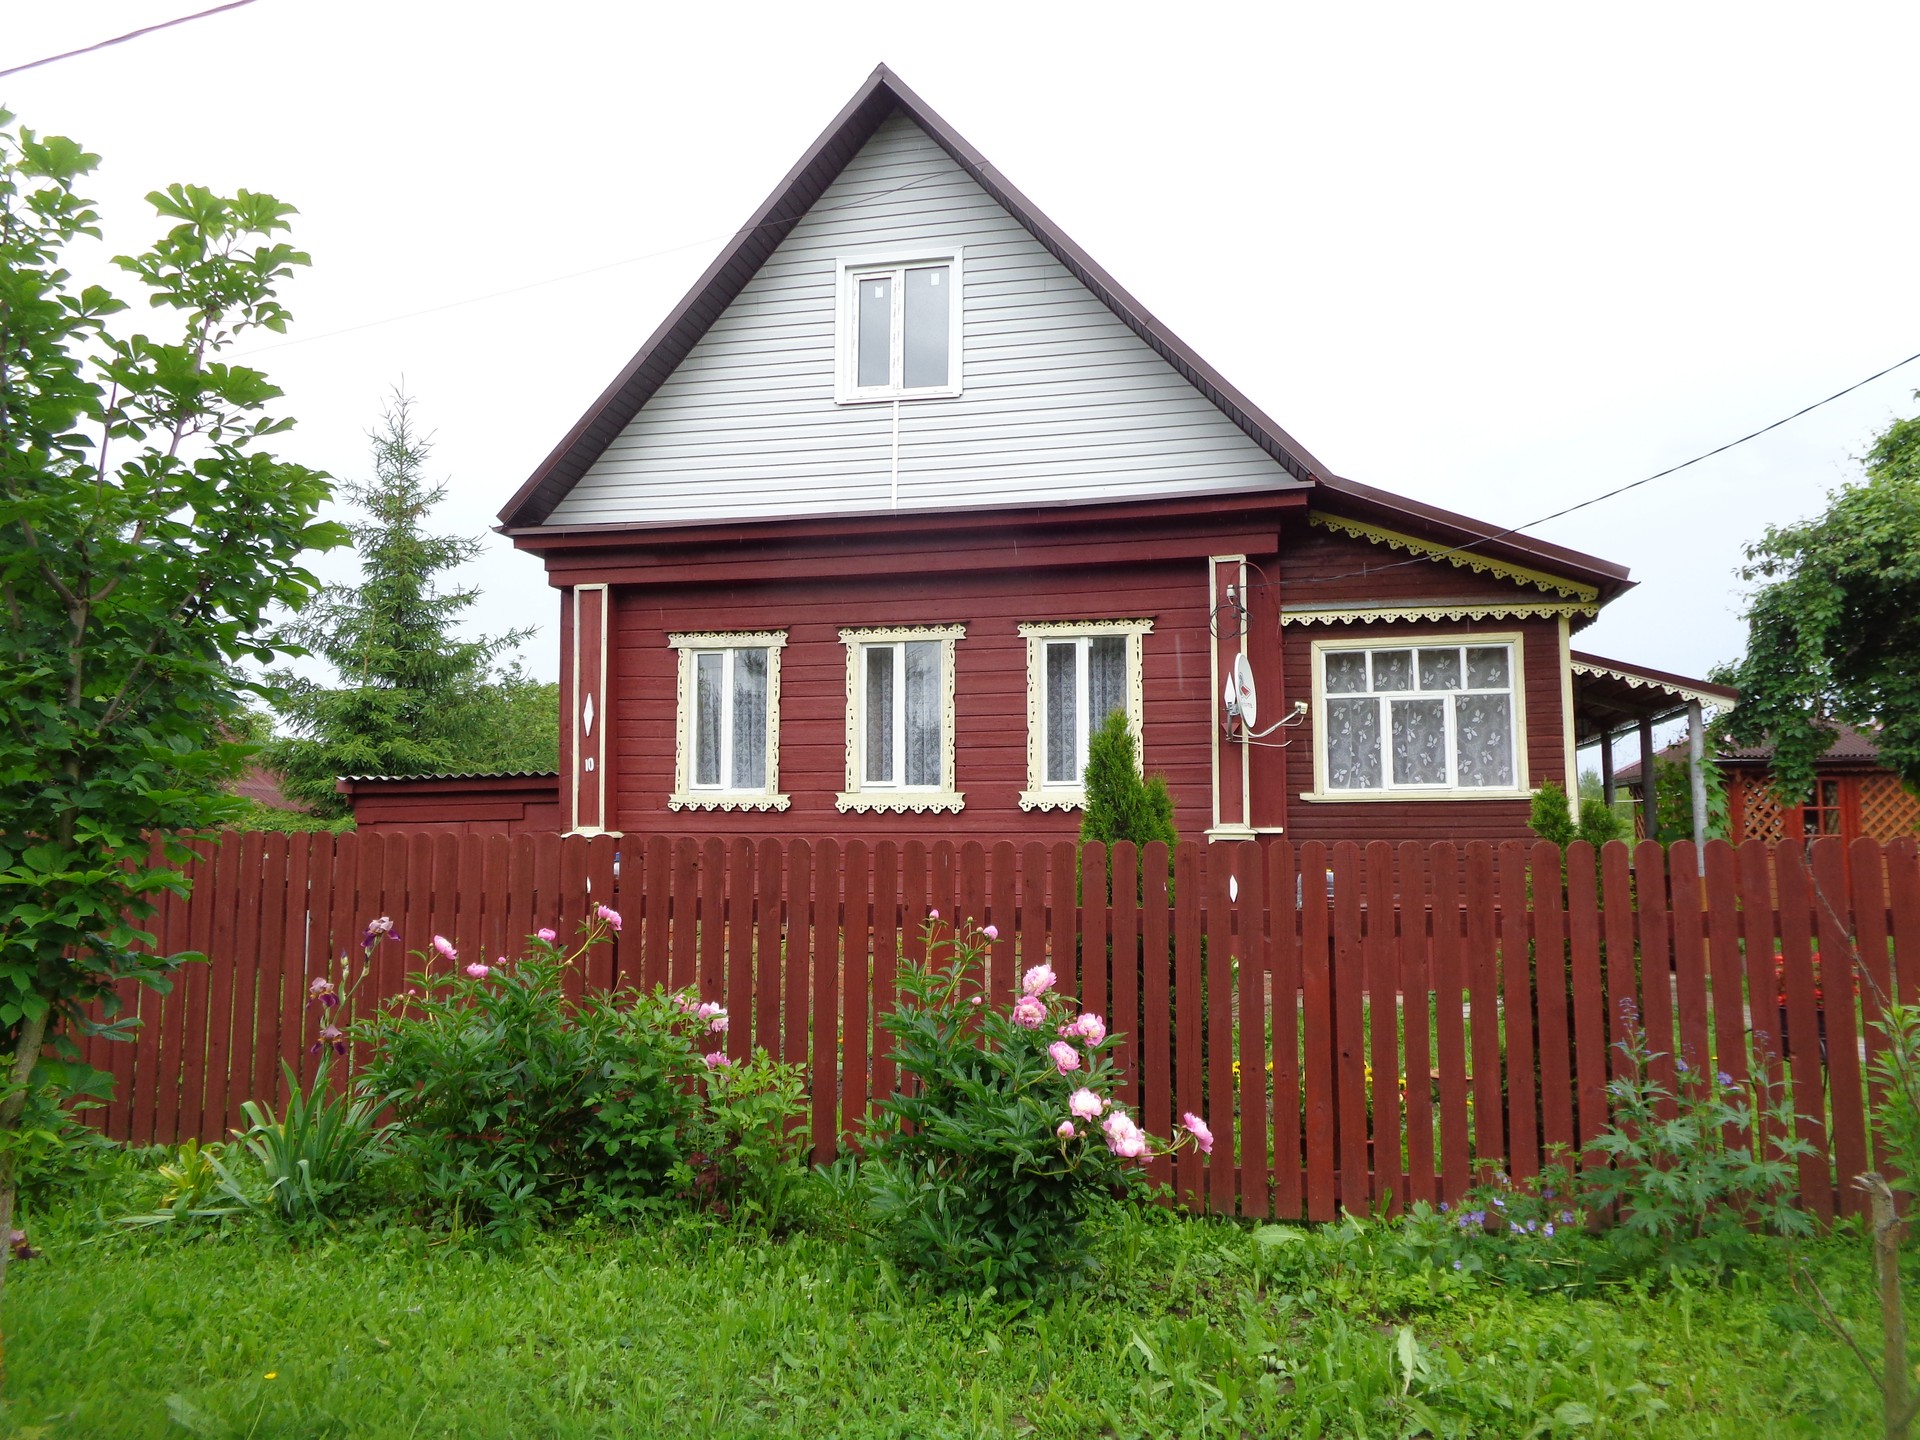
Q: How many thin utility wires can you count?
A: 3